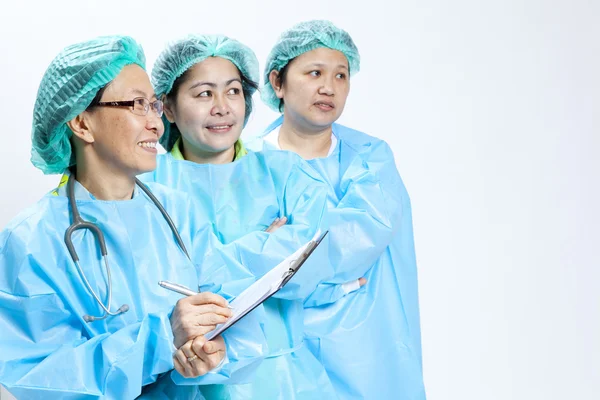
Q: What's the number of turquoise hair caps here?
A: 3